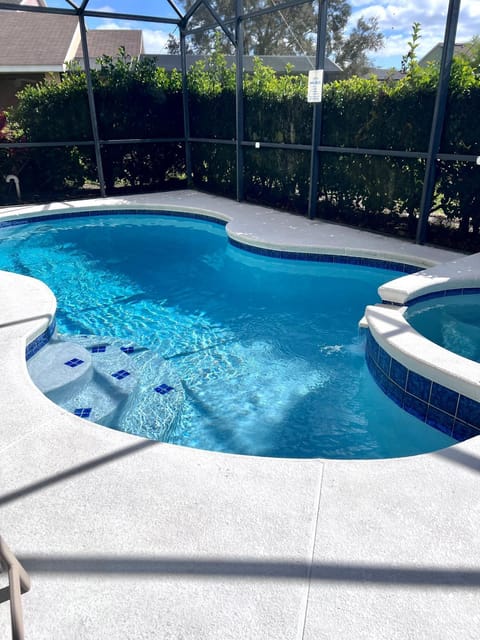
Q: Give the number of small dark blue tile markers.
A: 6